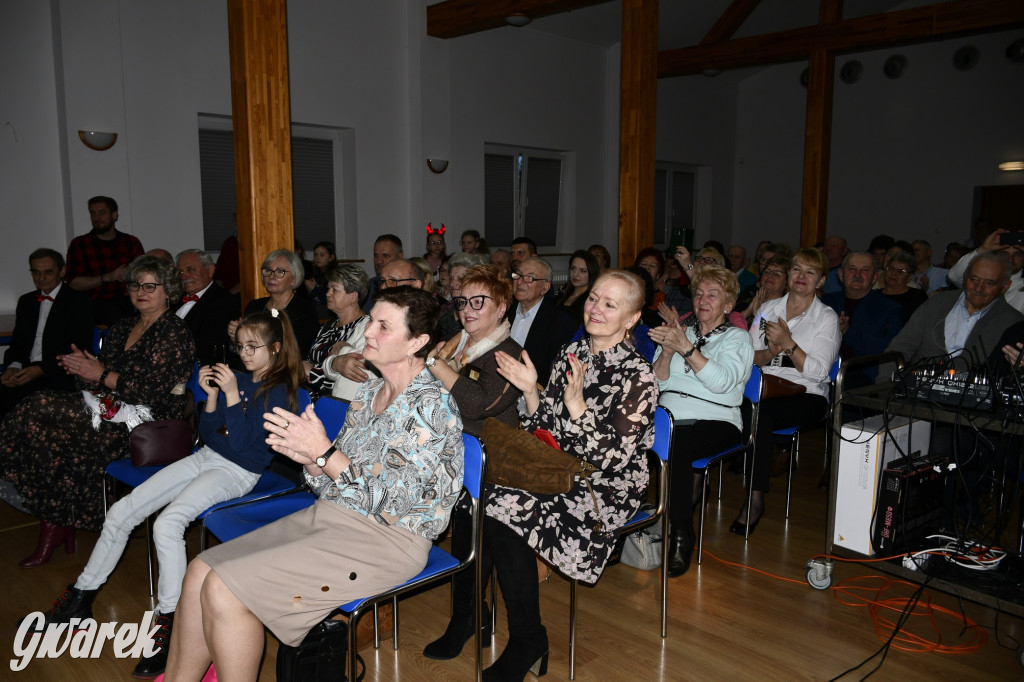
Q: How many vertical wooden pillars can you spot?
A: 3